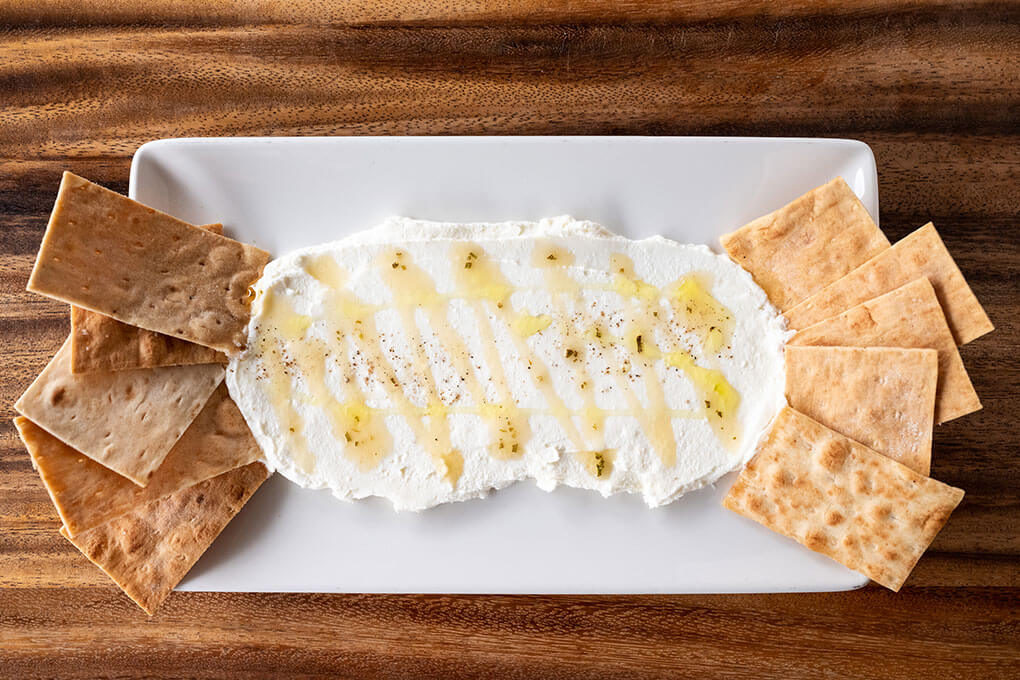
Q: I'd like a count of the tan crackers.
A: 10